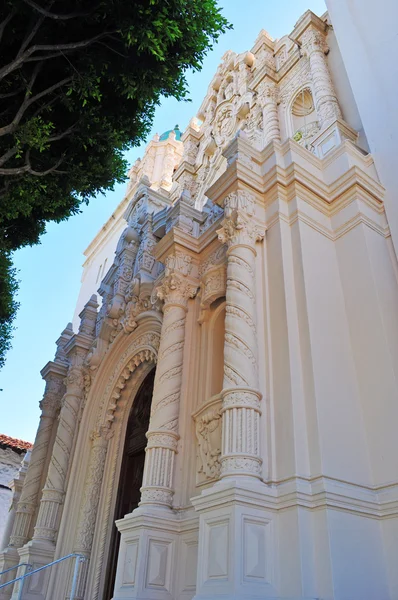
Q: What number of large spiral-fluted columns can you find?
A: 4